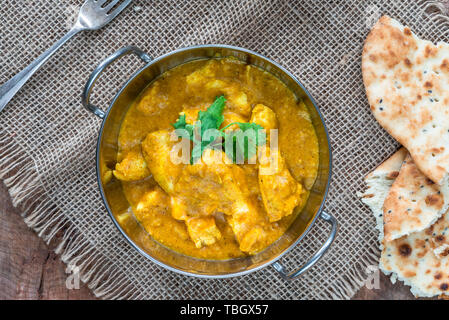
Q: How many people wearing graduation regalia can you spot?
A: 0